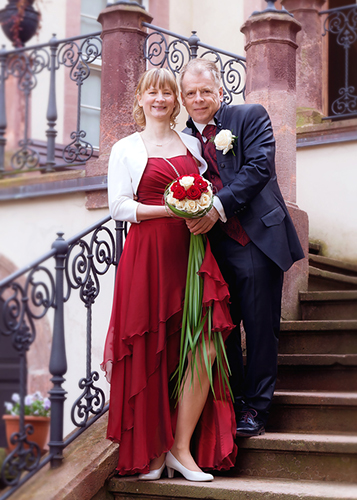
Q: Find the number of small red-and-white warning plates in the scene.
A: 0